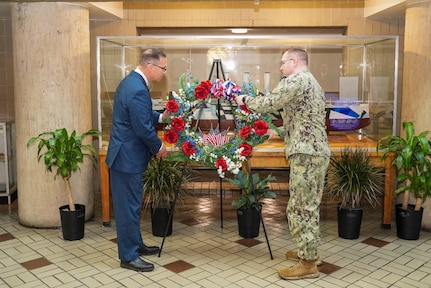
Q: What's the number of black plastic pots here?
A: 5